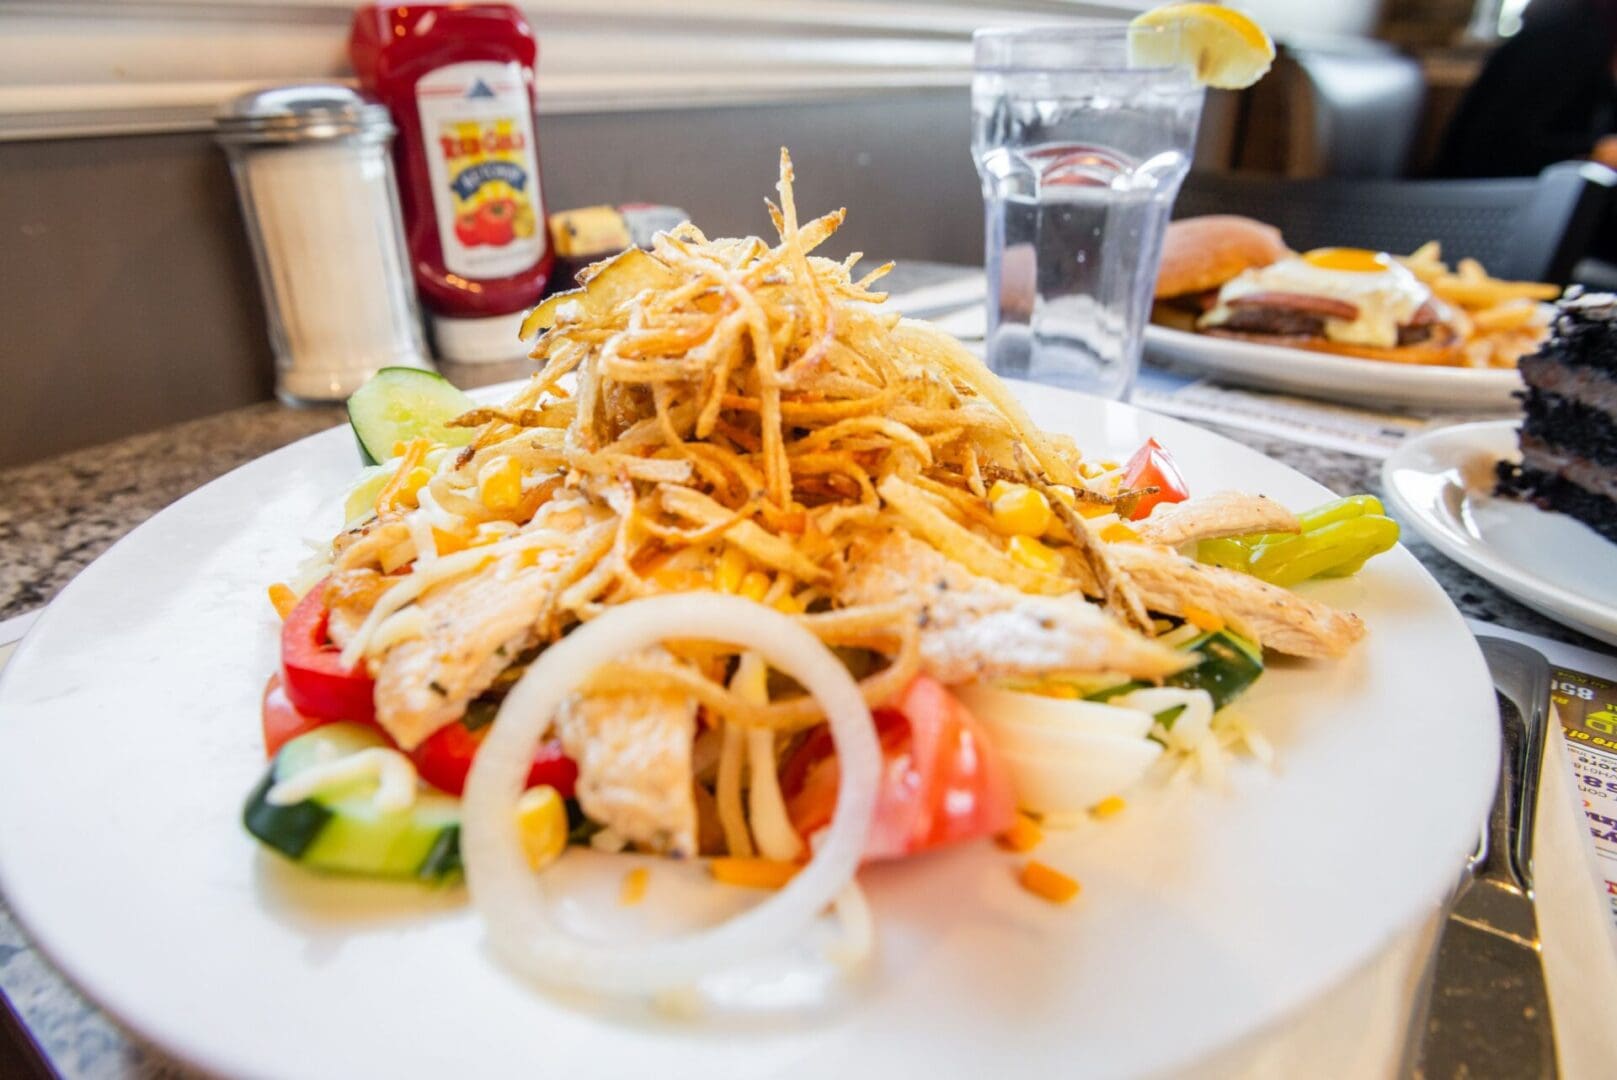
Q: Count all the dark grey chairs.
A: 1